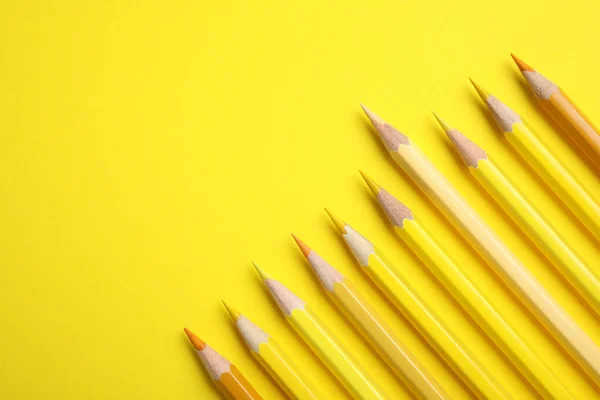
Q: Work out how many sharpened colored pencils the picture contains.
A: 10